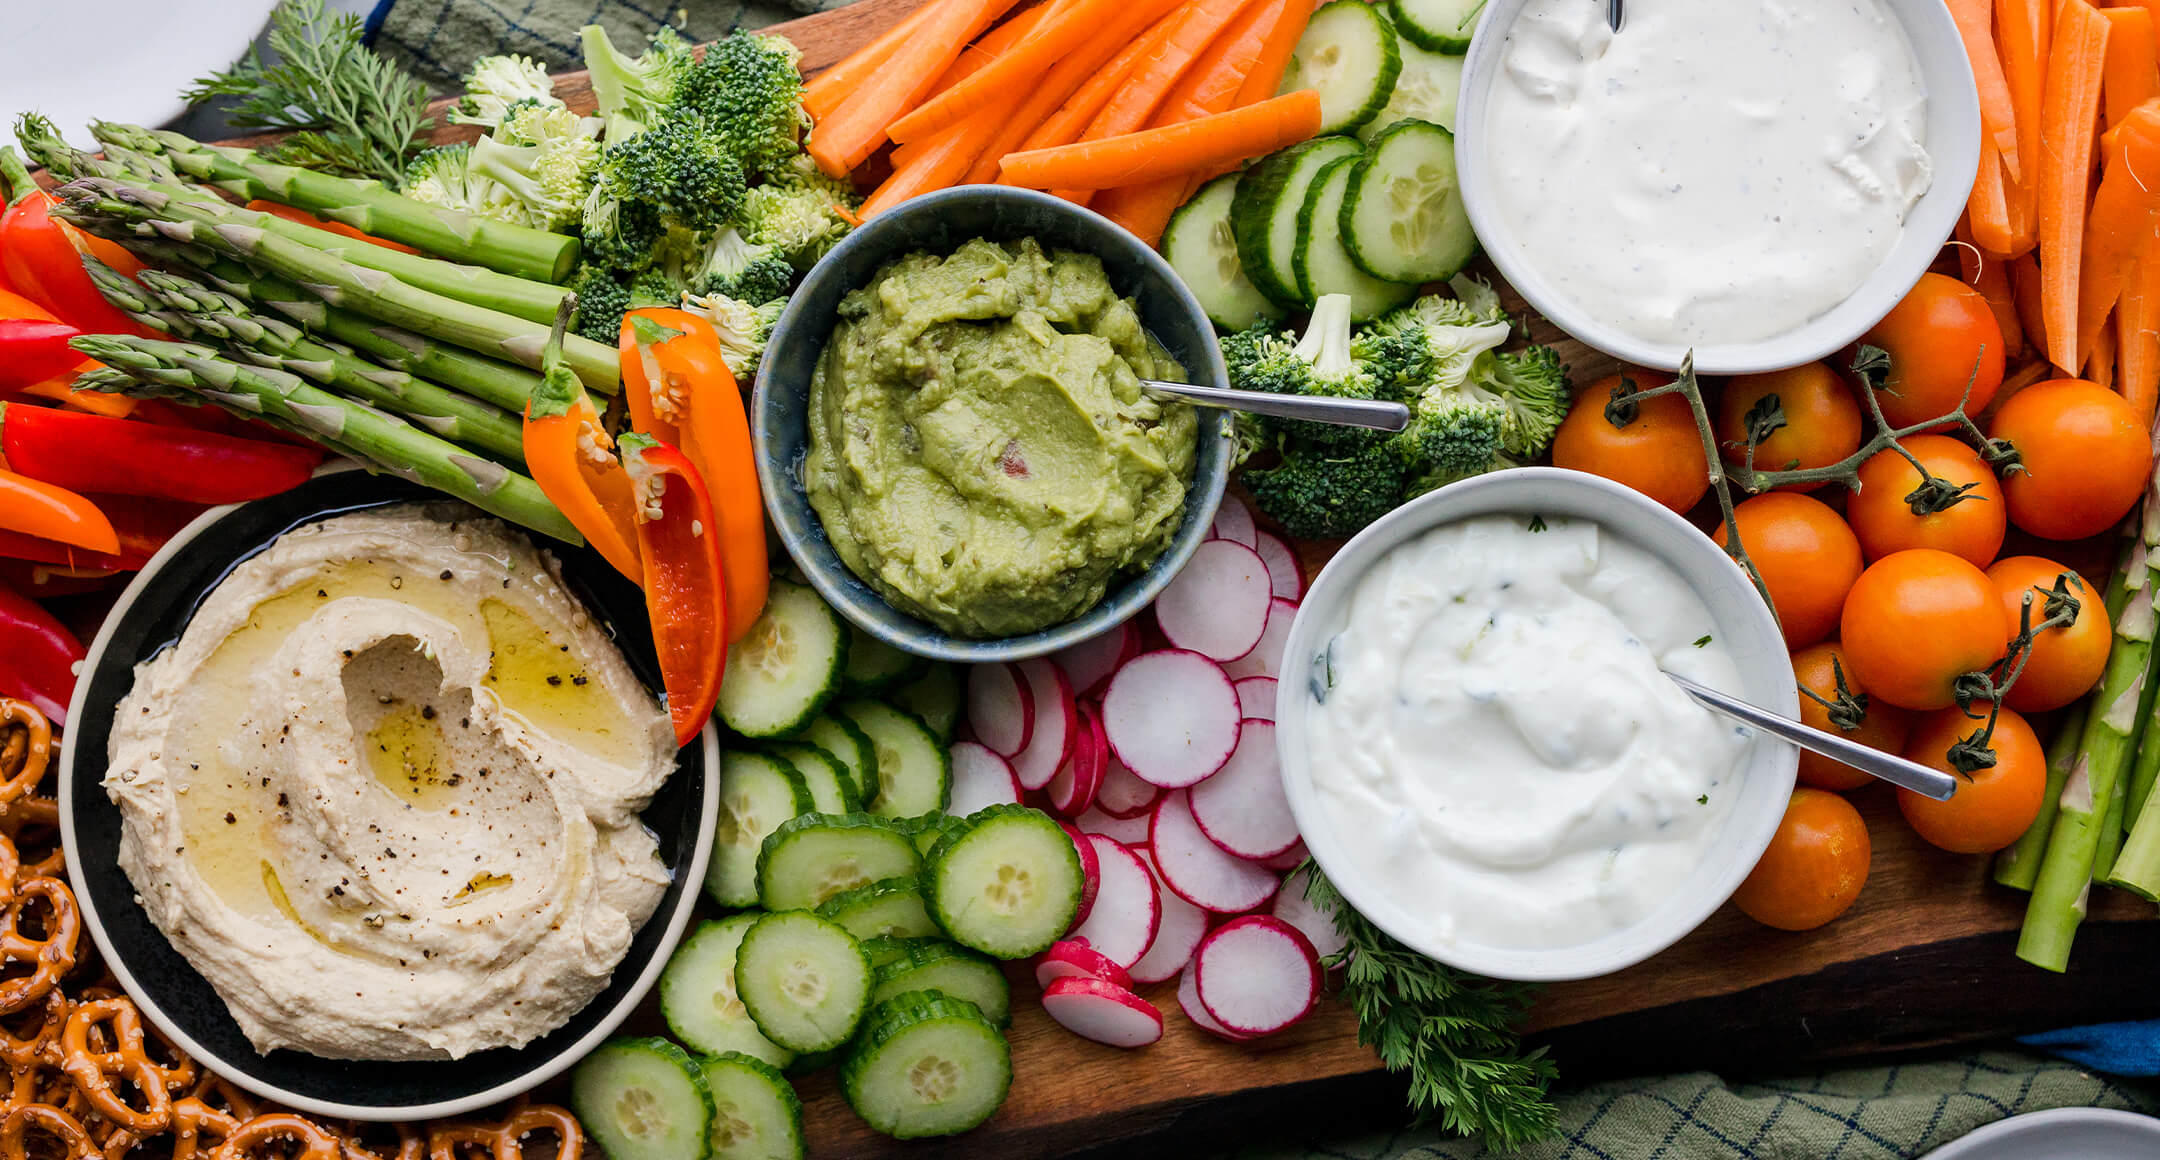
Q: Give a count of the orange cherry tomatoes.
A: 11